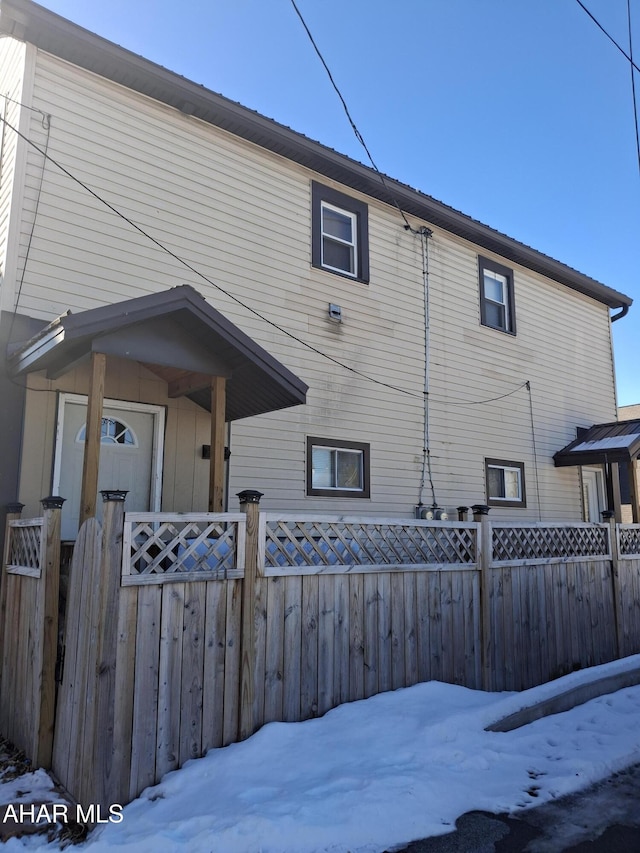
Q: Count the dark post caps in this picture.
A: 7